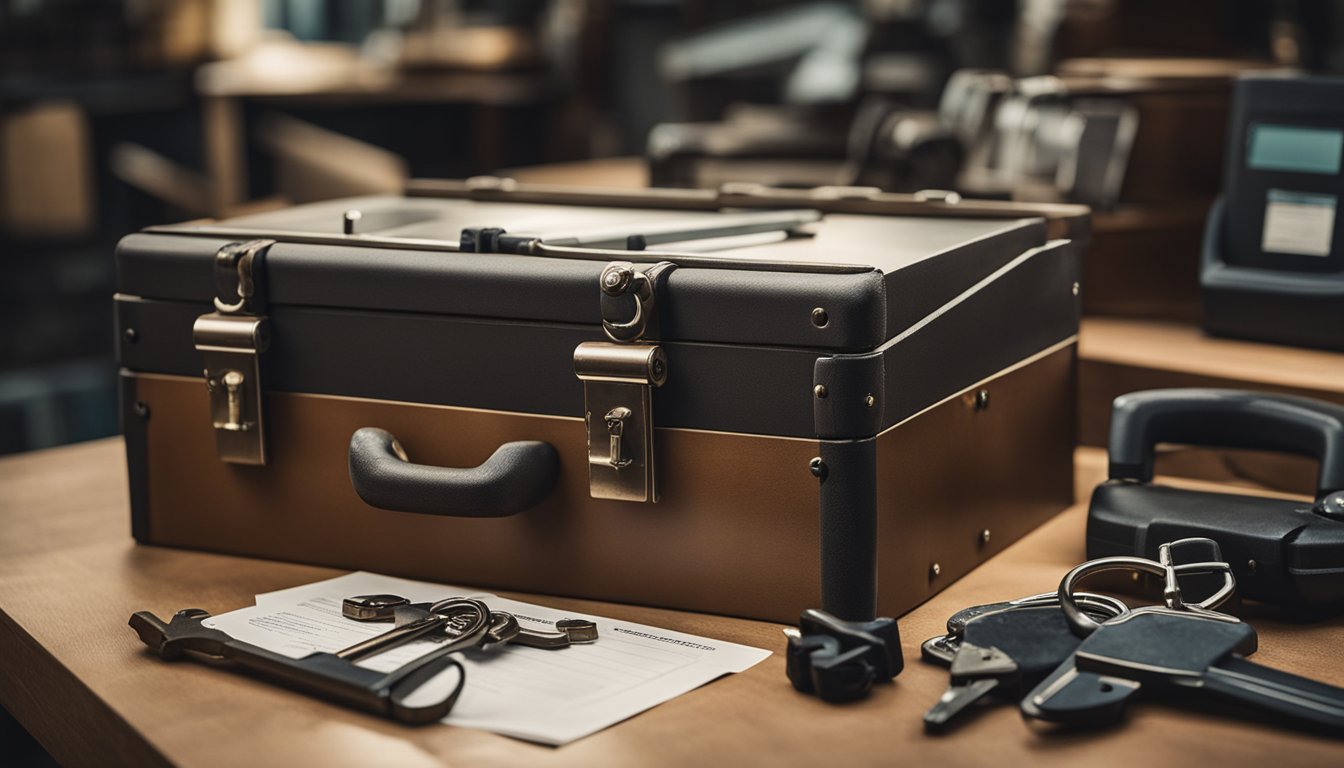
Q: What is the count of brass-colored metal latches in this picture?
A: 2